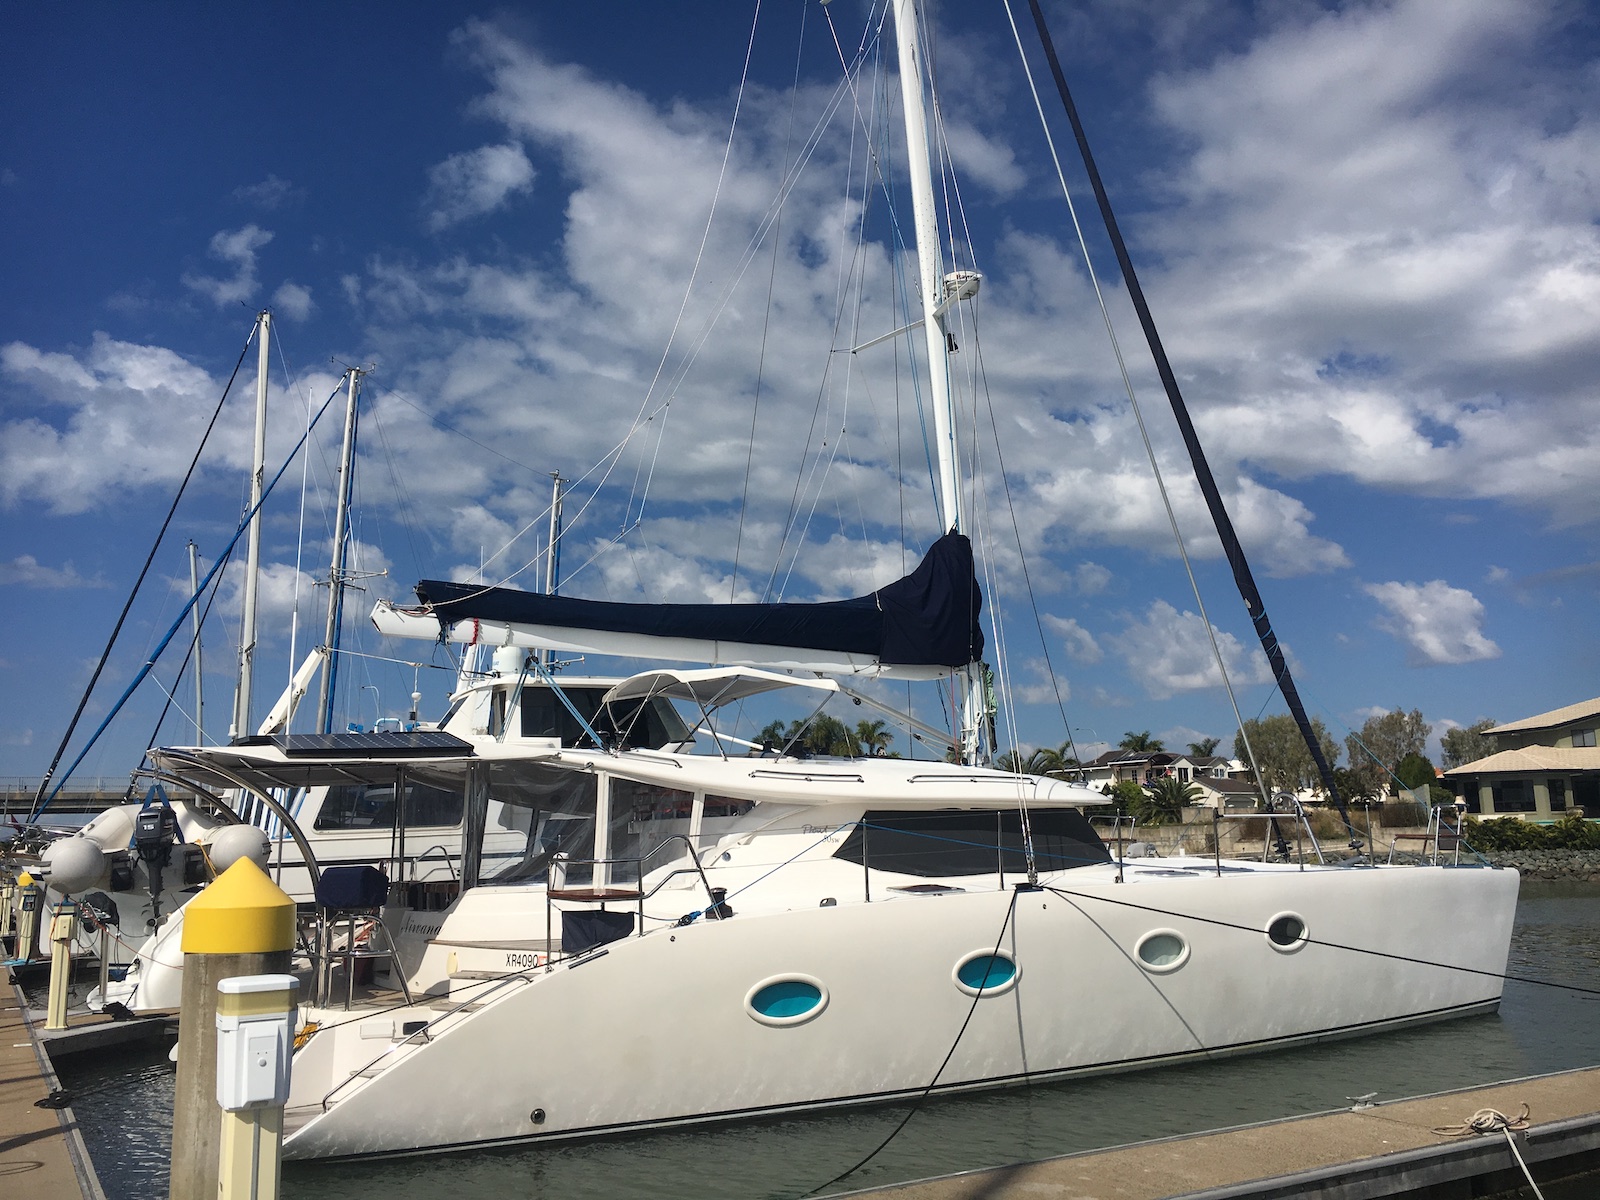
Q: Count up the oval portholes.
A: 4